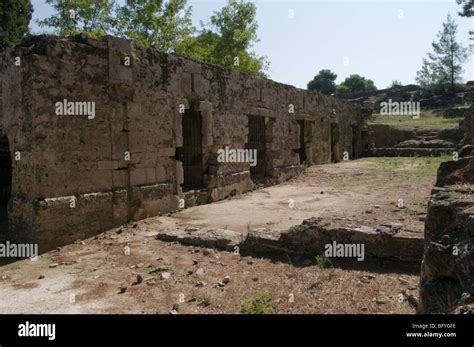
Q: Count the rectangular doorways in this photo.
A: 5